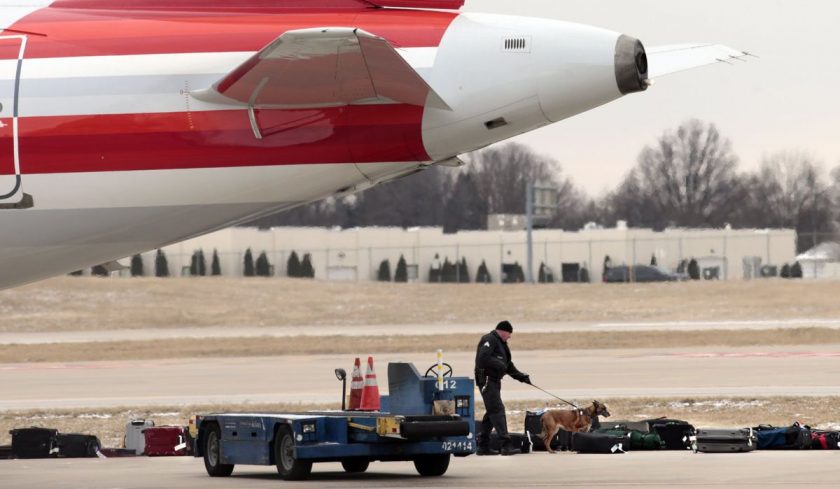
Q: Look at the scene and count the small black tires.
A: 4